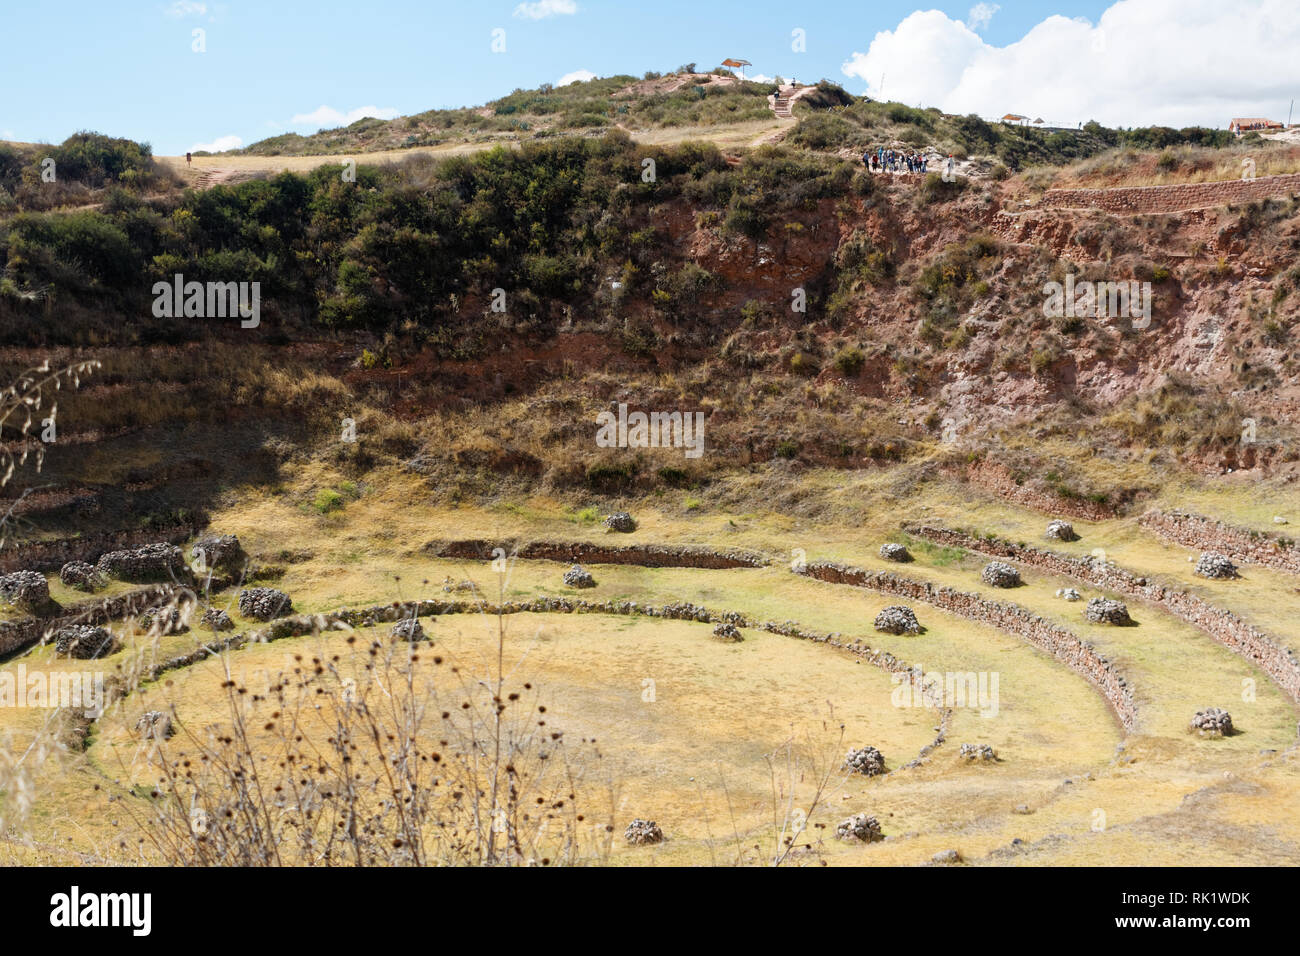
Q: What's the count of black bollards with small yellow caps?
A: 0